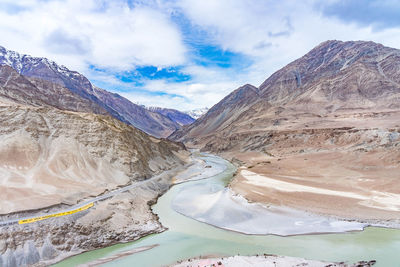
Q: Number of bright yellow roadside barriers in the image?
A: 1